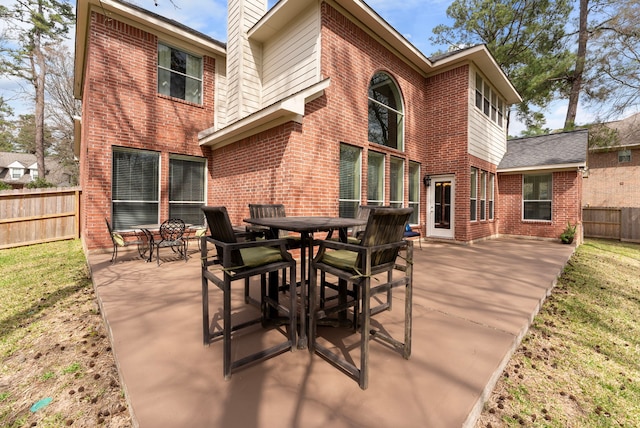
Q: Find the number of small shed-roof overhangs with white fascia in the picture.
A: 1